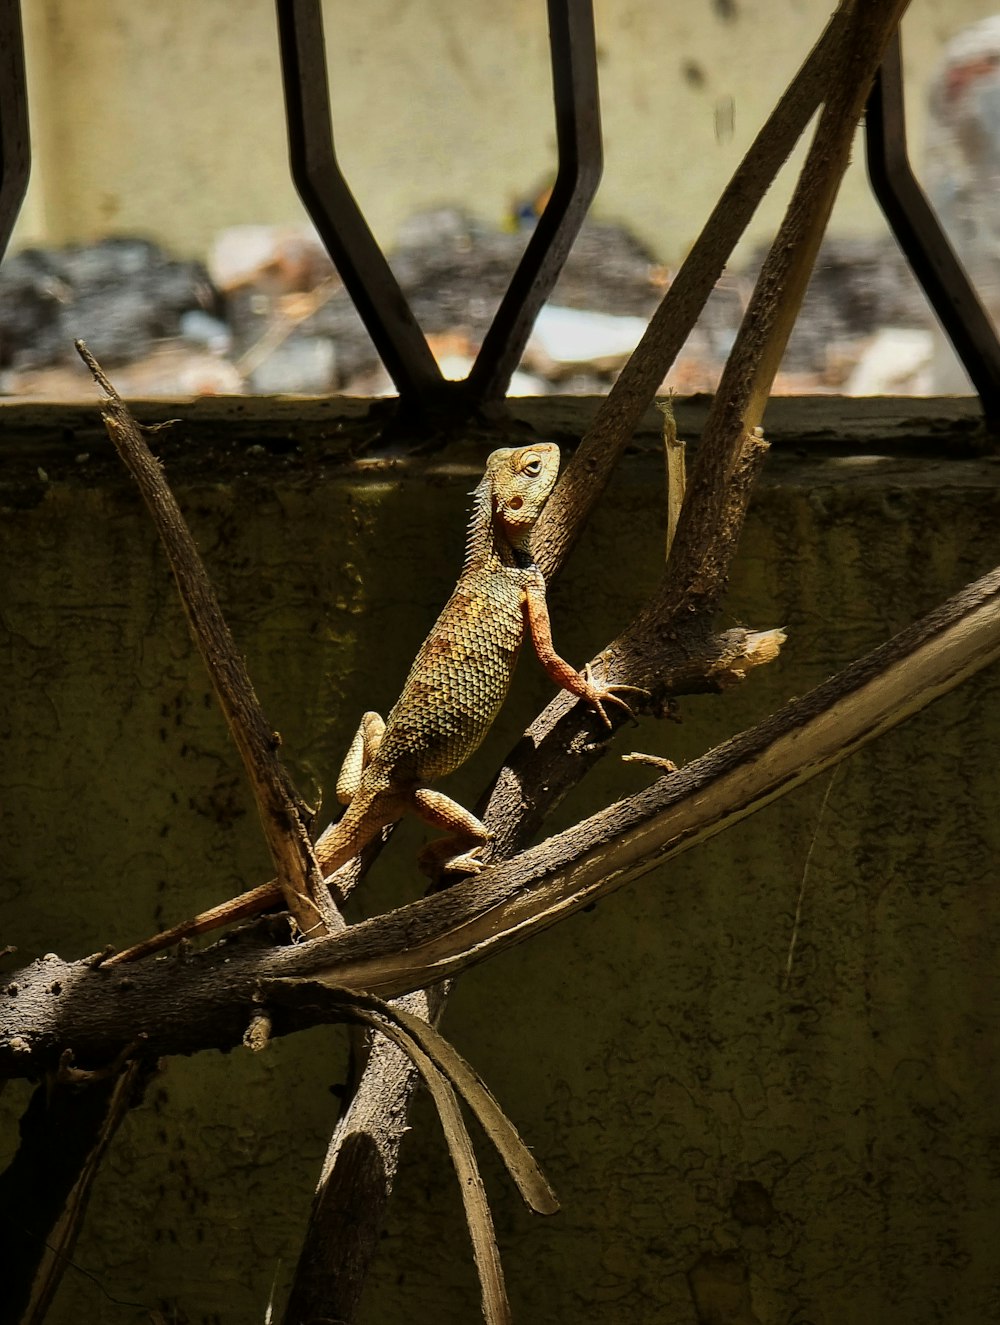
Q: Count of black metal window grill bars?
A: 4